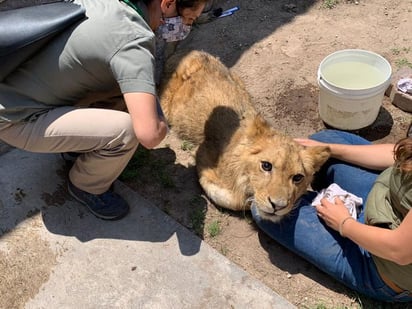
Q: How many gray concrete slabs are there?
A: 1